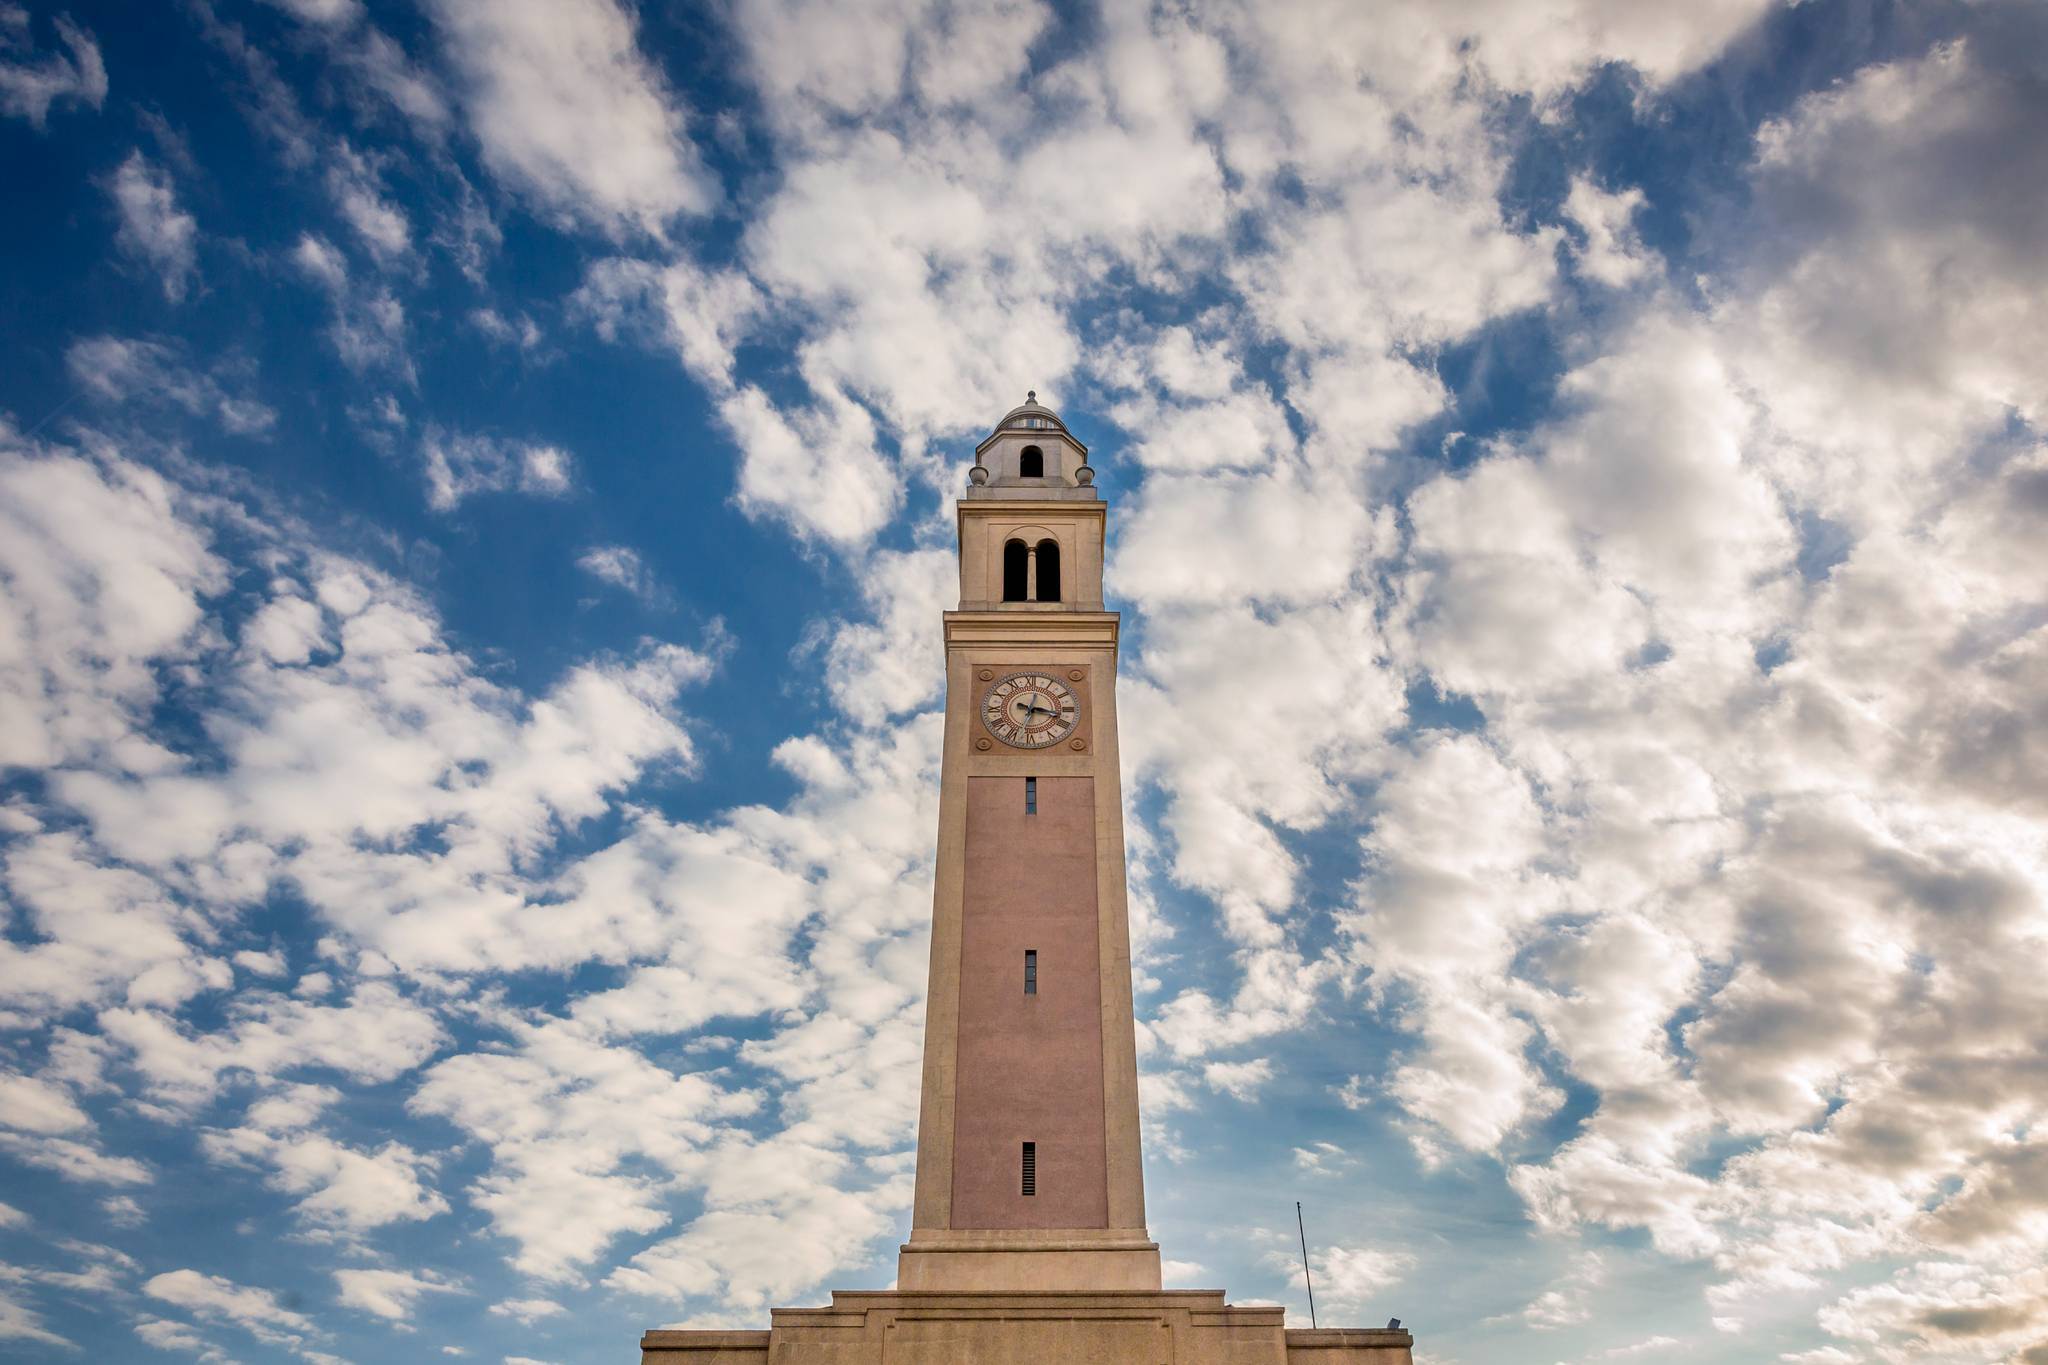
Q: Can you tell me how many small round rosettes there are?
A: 4